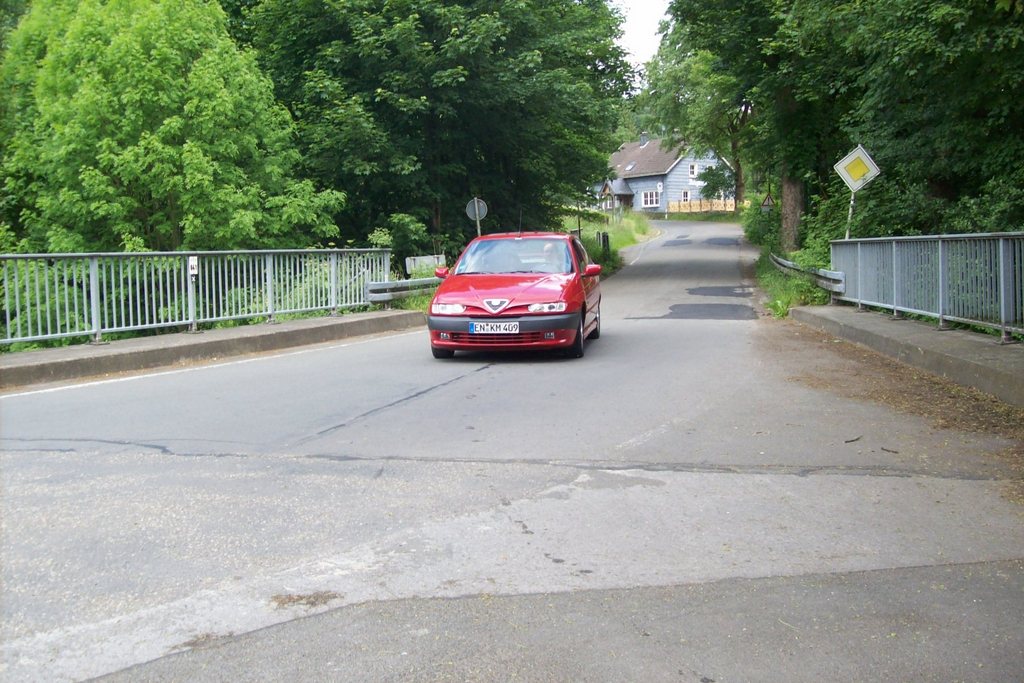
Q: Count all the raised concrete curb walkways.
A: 2